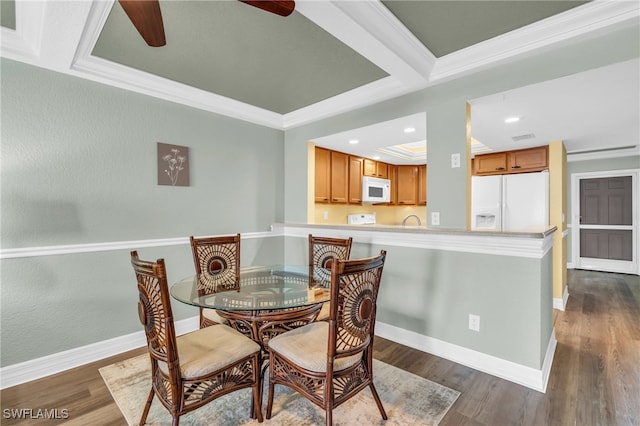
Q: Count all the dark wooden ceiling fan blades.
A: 2